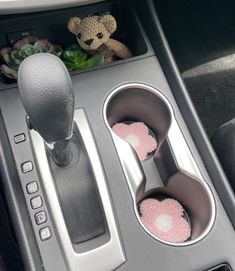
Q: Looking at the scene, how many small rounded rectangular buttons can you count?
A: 6